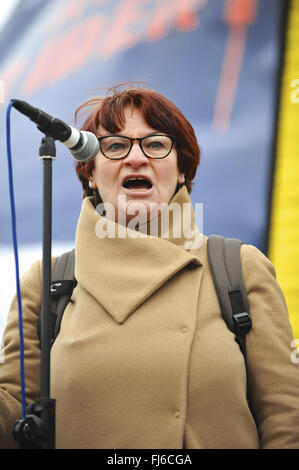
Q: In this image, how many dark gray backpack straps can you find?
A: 2